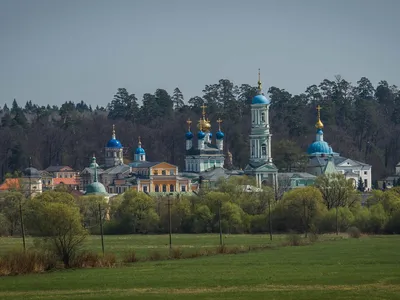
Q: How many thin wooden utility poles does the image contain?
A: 7